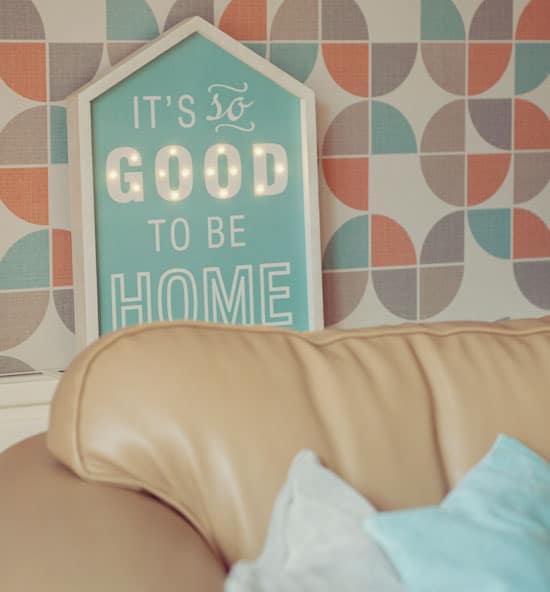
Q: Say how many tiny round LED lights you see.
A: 14